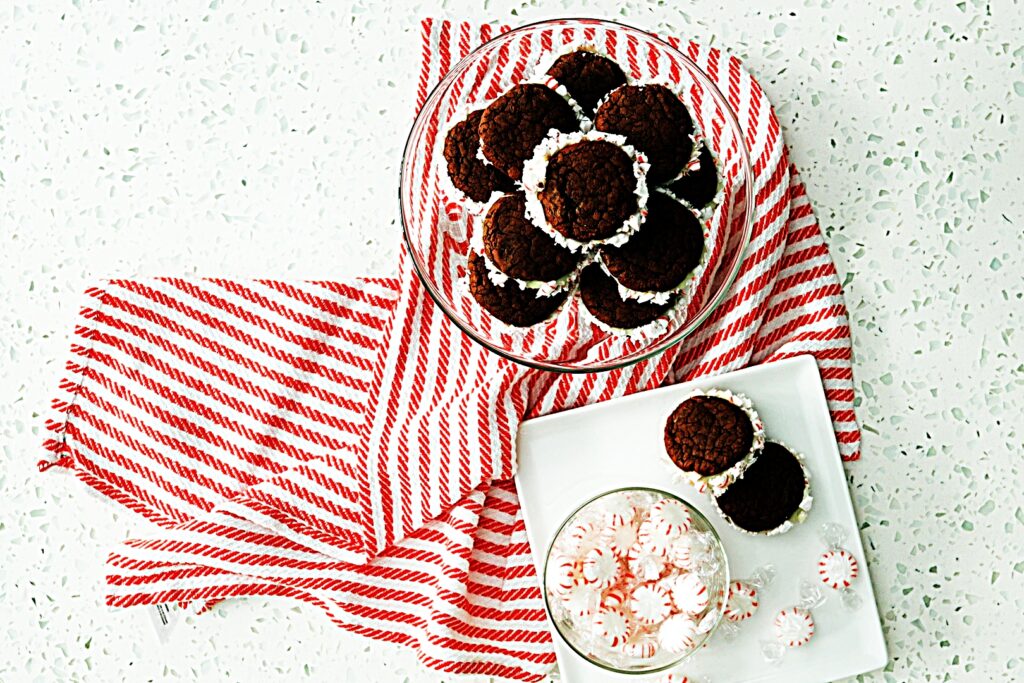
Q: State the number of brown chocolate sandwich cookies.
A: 12